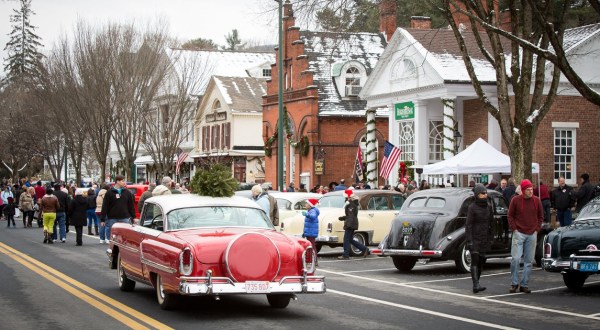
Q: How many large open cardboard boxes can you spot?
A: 0